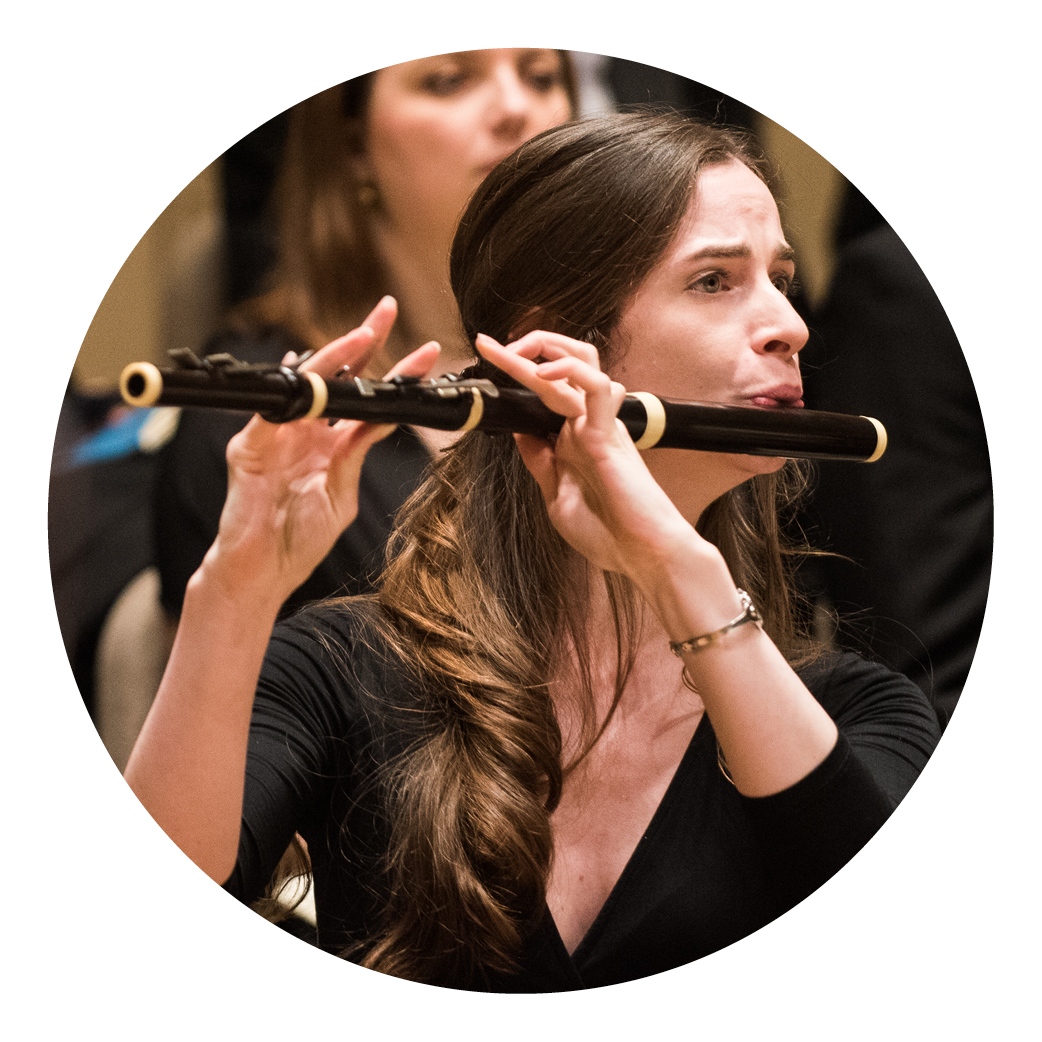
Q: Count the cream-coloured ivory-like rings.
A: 5